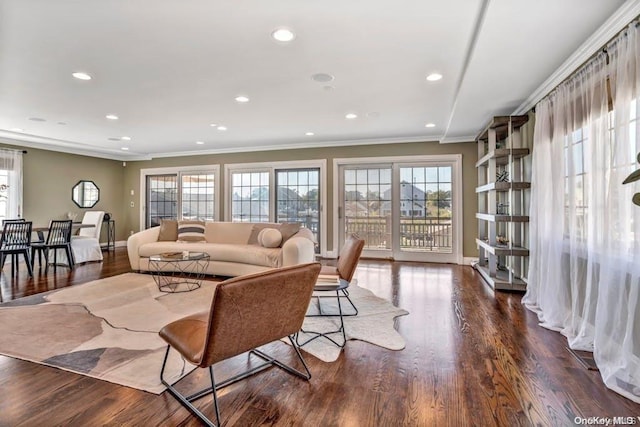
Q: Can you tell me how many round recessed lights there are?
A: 13